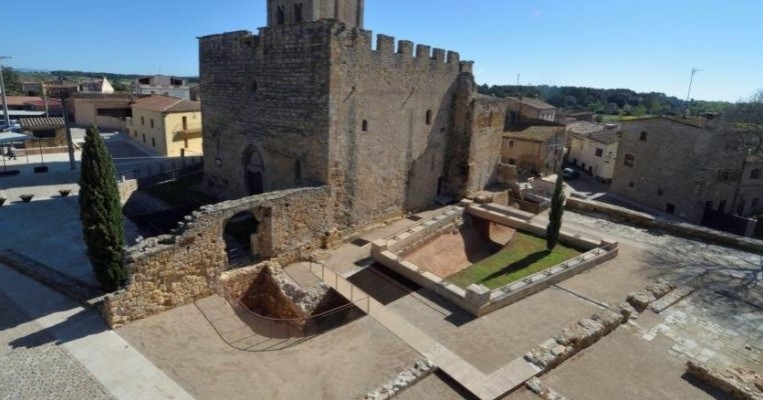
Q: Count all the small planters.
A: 3